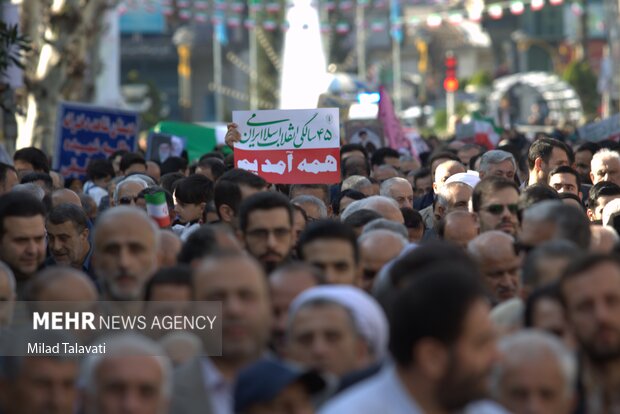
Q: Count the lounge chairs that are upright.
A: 0